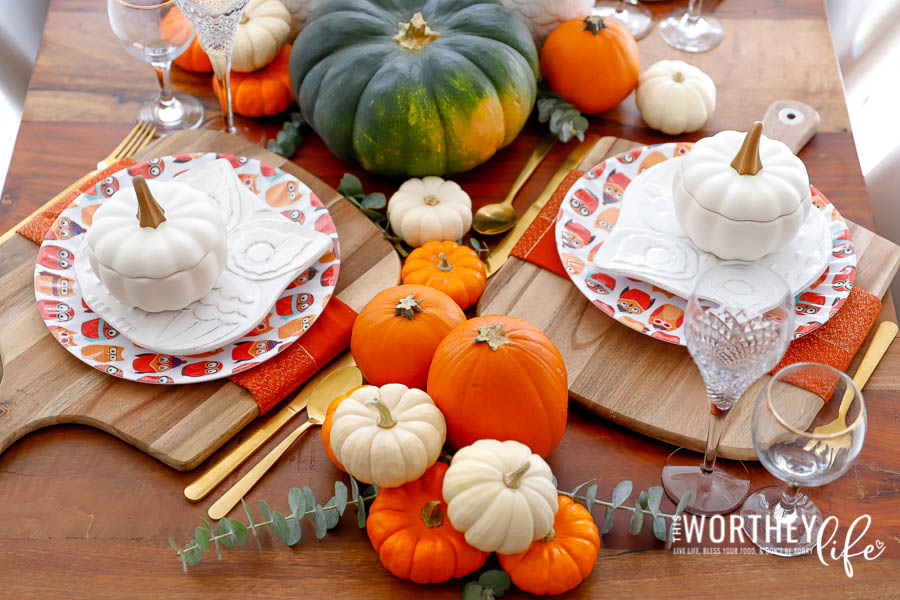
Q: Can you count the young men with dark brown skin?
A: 0